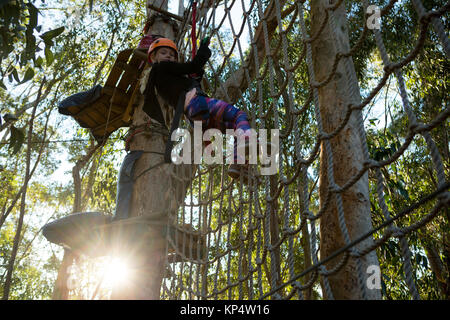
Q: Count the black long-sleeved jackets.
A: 1